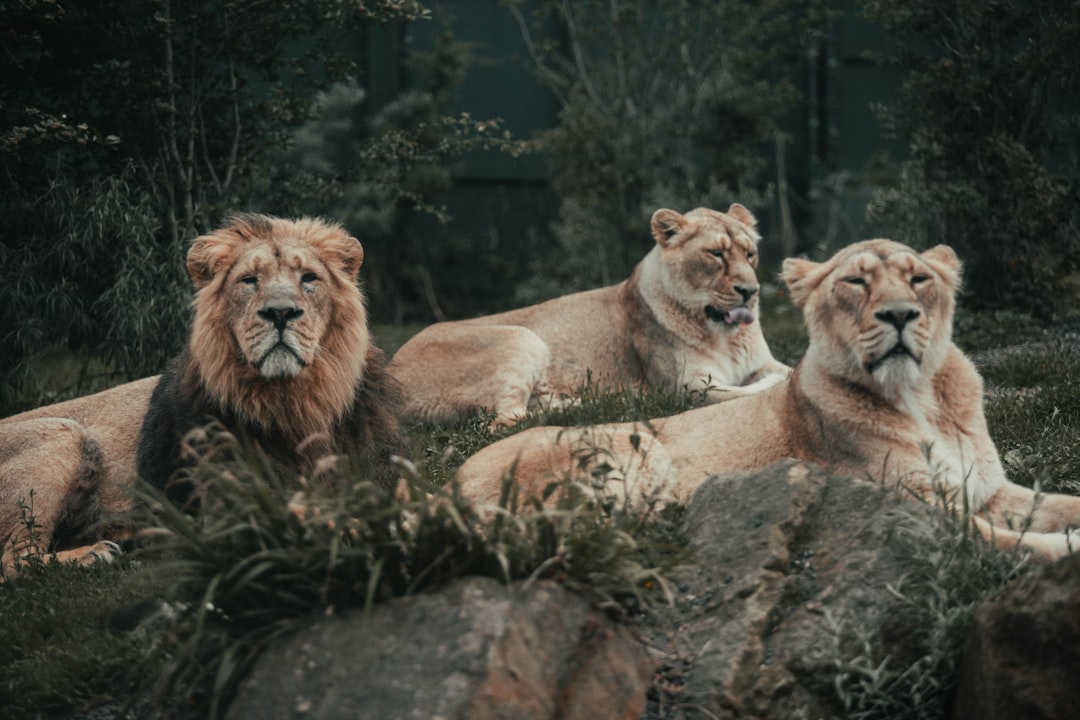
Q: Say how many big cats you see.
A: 3